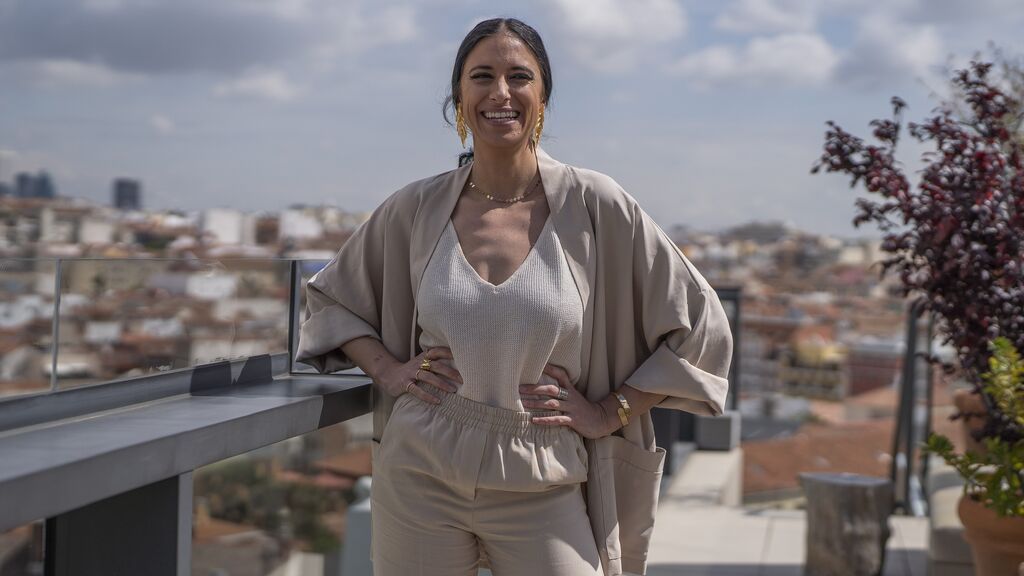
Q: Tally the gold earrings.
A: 2